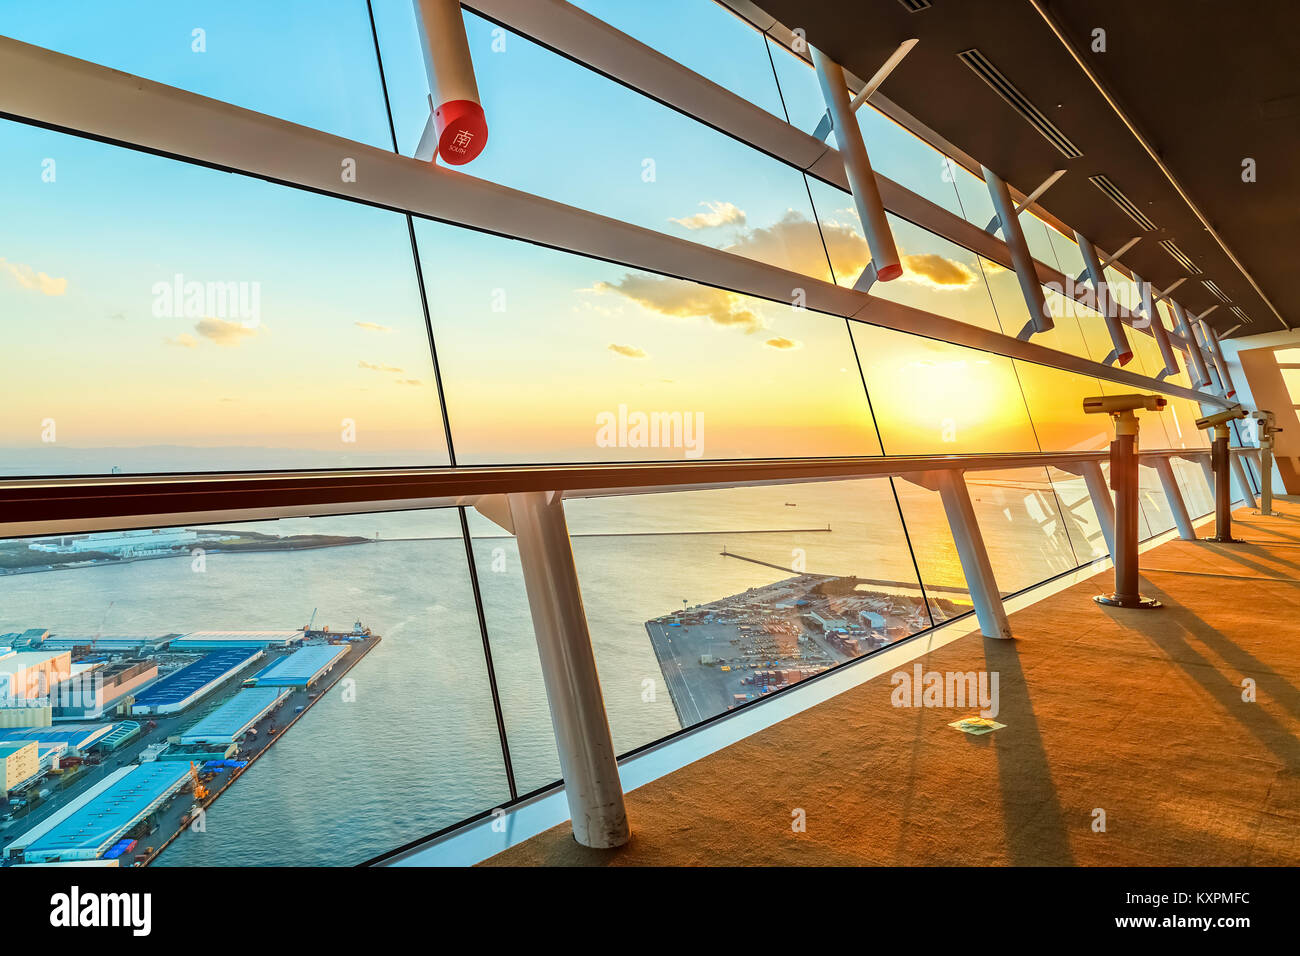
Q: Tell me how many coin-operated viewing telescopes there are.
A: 3